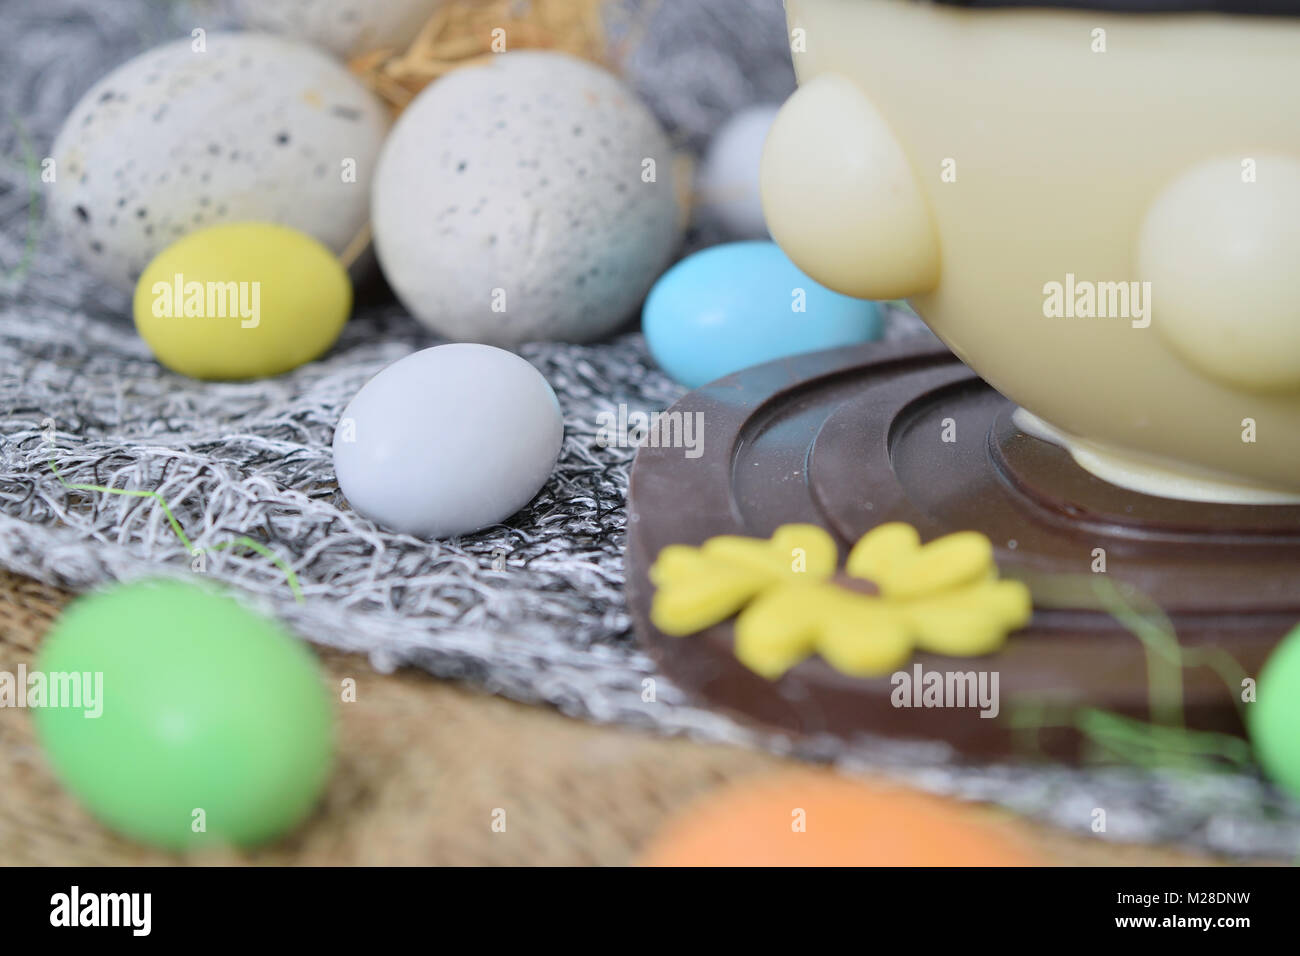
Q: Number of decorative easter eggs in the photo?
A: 10